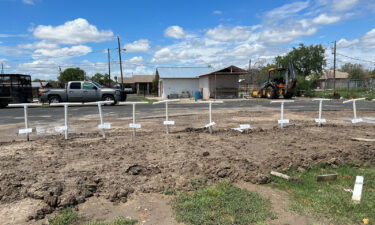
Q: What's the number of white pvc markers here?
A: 9